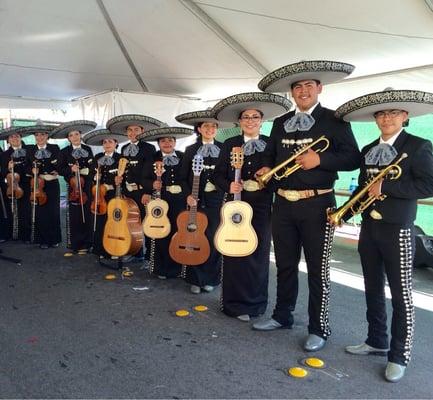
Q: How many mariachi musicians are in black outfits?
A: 10